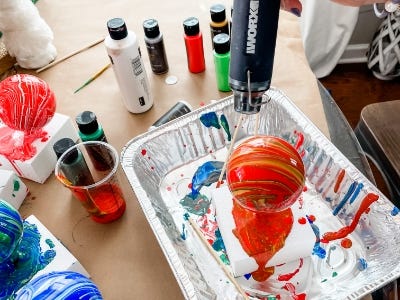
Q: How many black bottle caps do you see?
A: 7